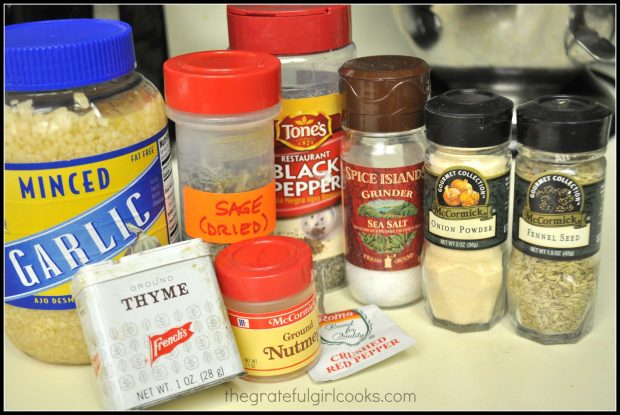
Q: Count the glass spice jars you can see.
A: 3